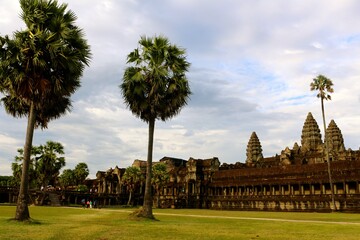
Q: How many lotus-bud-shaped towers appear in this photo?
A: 3